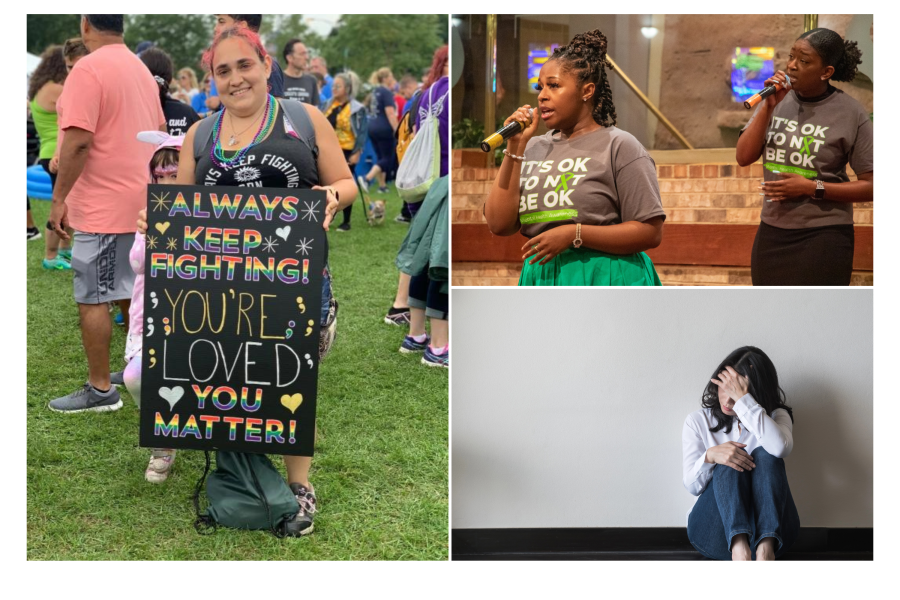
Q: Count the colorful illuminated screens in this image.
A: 2